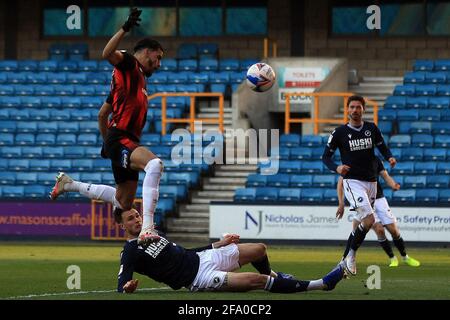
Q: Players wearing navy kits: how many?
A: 3